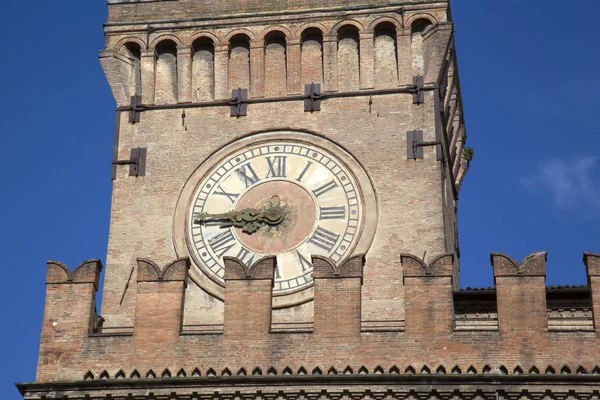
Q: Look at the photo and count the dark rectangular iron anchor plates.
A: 6